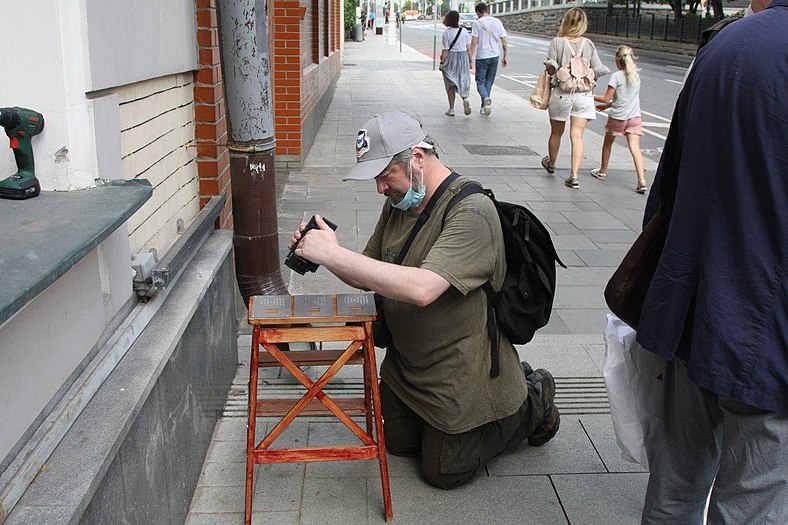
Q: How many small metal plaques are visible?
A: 3